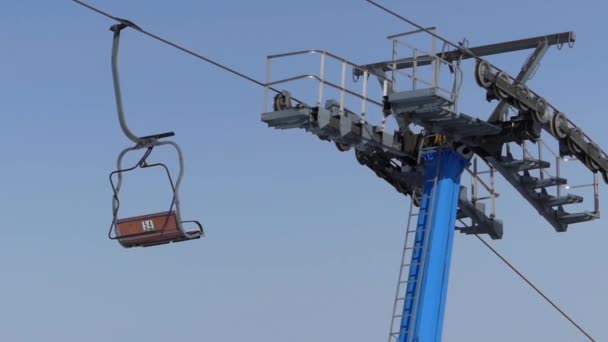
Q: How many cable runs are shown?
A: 2